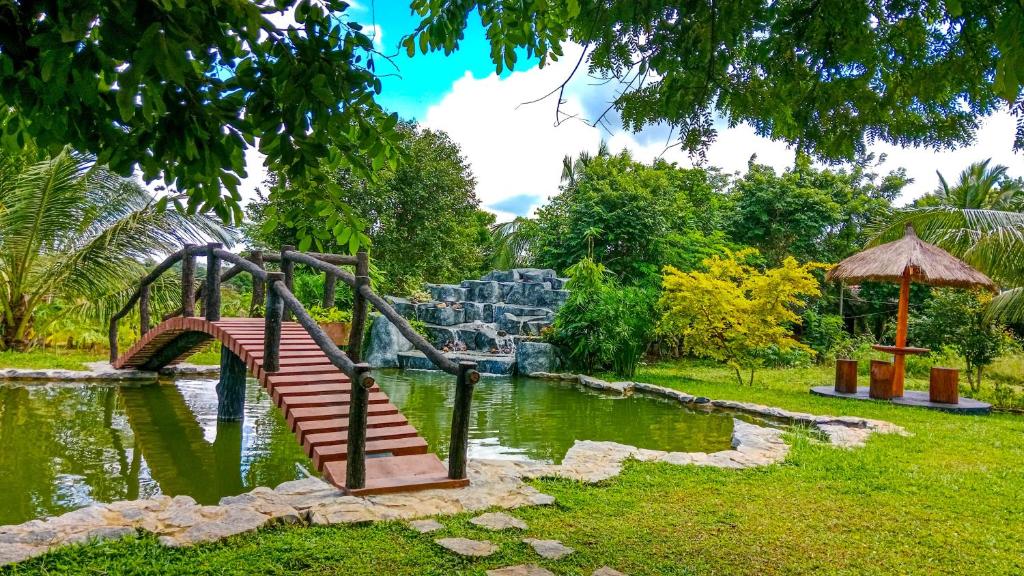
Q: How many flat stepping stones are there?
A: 6